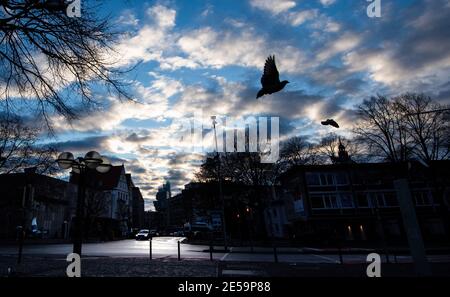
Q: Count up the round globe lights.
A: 4